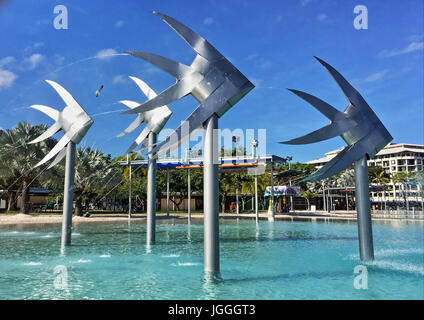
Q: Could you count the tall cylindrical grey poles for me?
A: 4